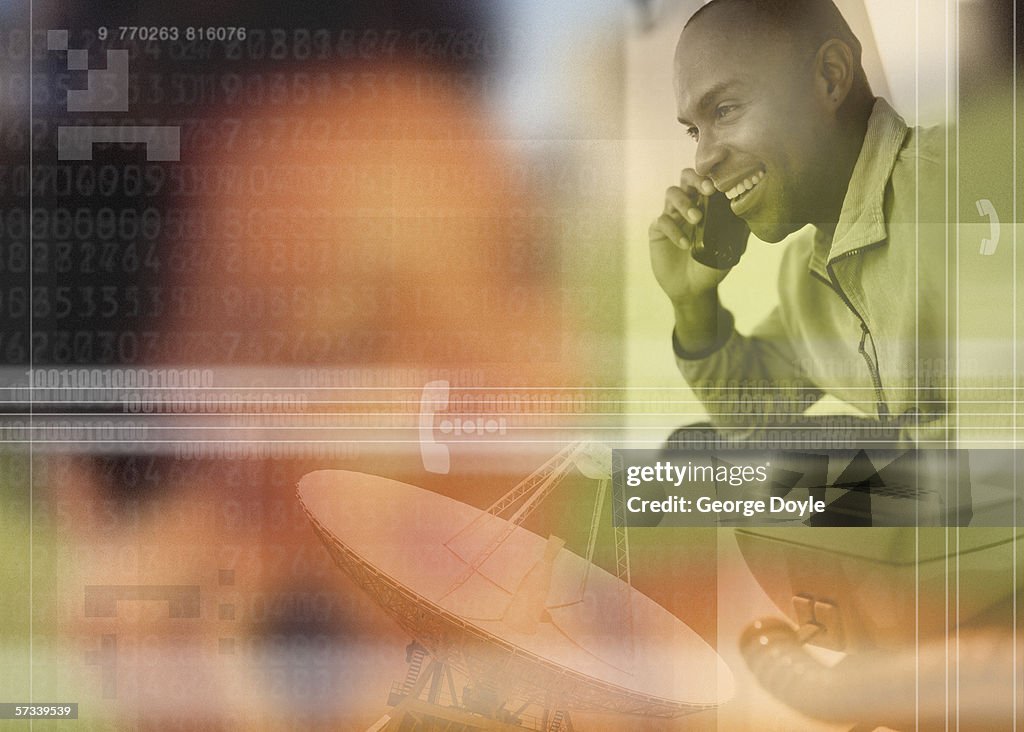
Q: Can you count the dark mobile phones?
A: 1